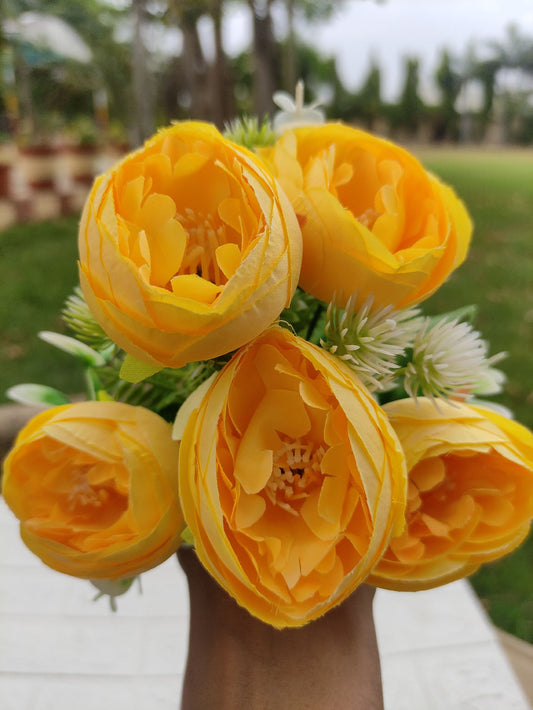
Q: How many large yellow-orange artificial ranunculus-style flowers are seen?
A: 5